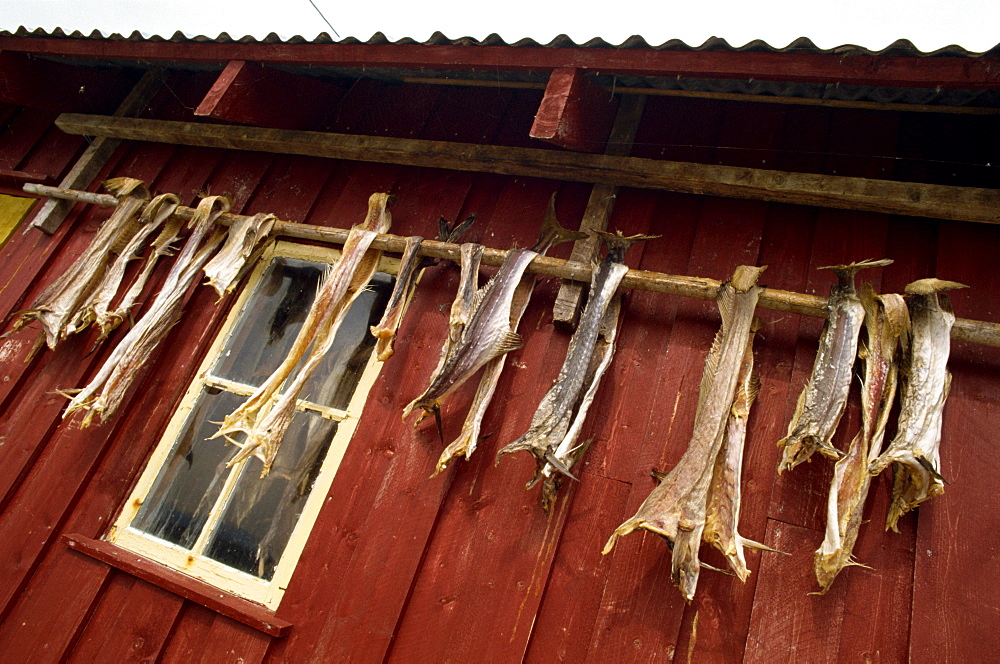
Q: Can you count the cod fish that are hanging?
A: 13